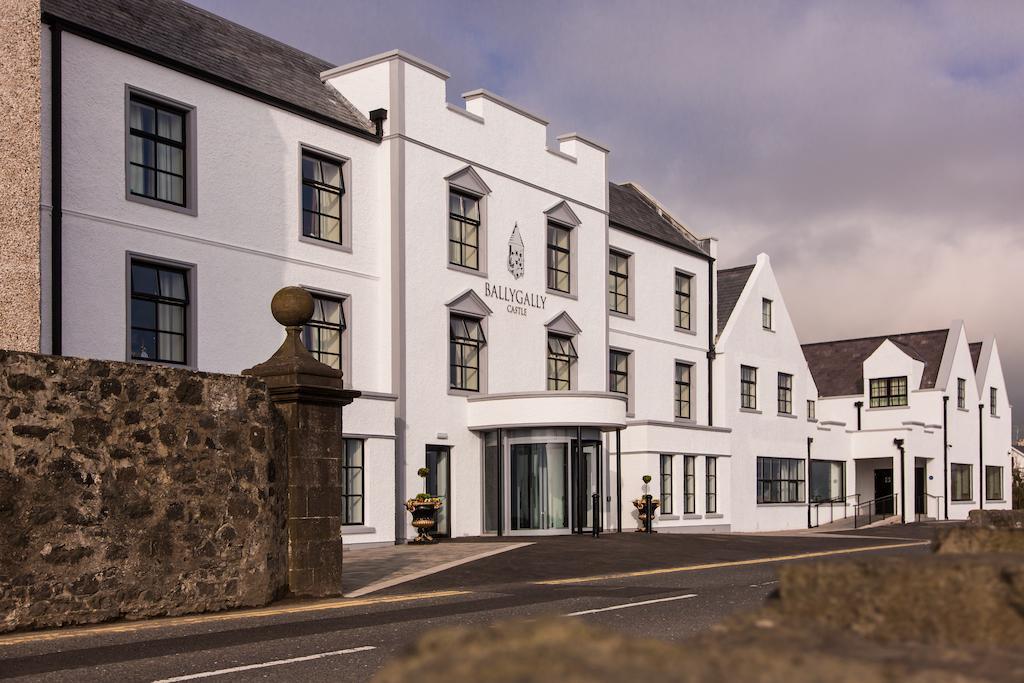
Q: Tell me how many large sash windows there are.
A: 12